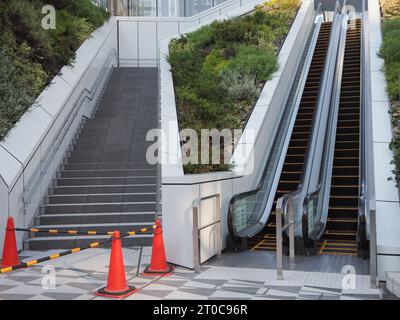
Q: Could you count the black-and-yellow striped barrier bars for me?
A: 3